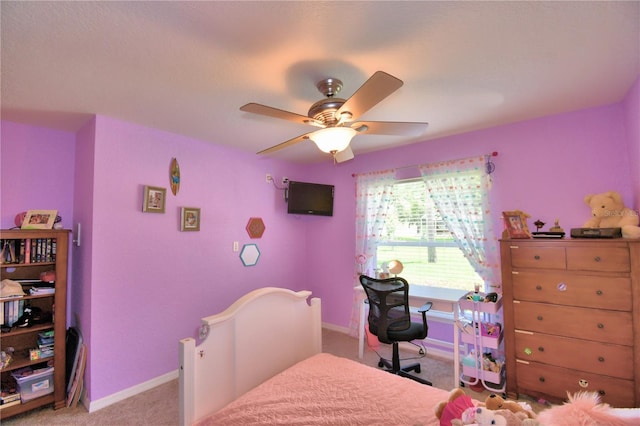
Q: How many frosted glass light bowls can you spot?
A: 1